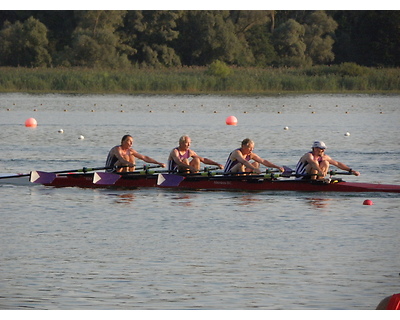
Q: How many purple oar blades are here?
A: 3